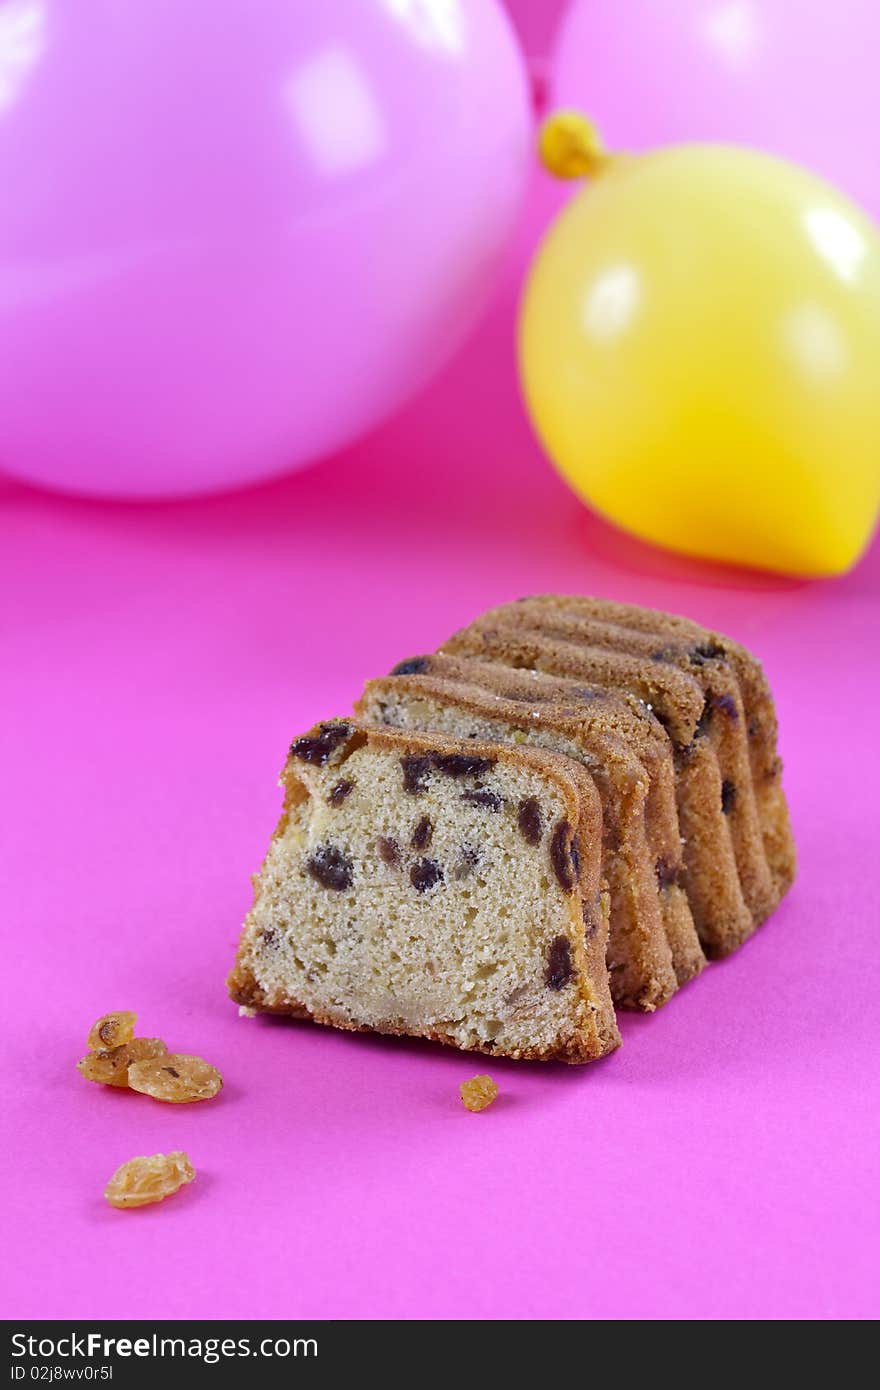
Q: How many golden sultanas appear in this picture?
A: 5